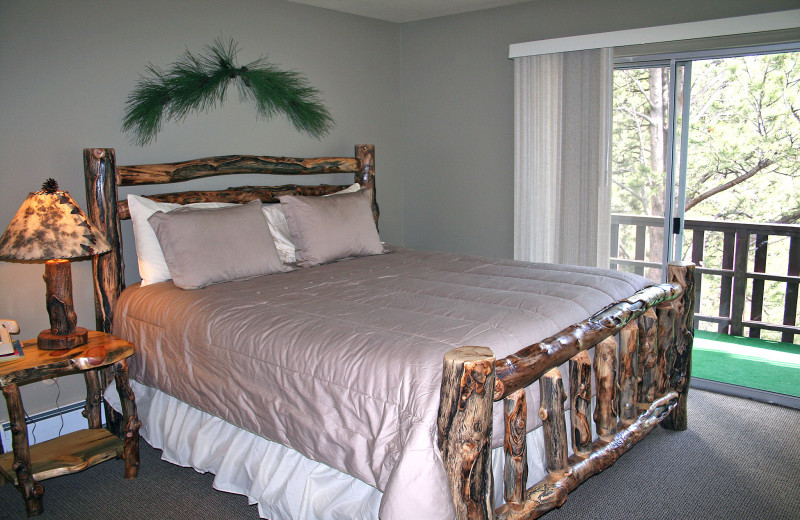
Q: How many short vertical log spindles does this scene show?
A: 7